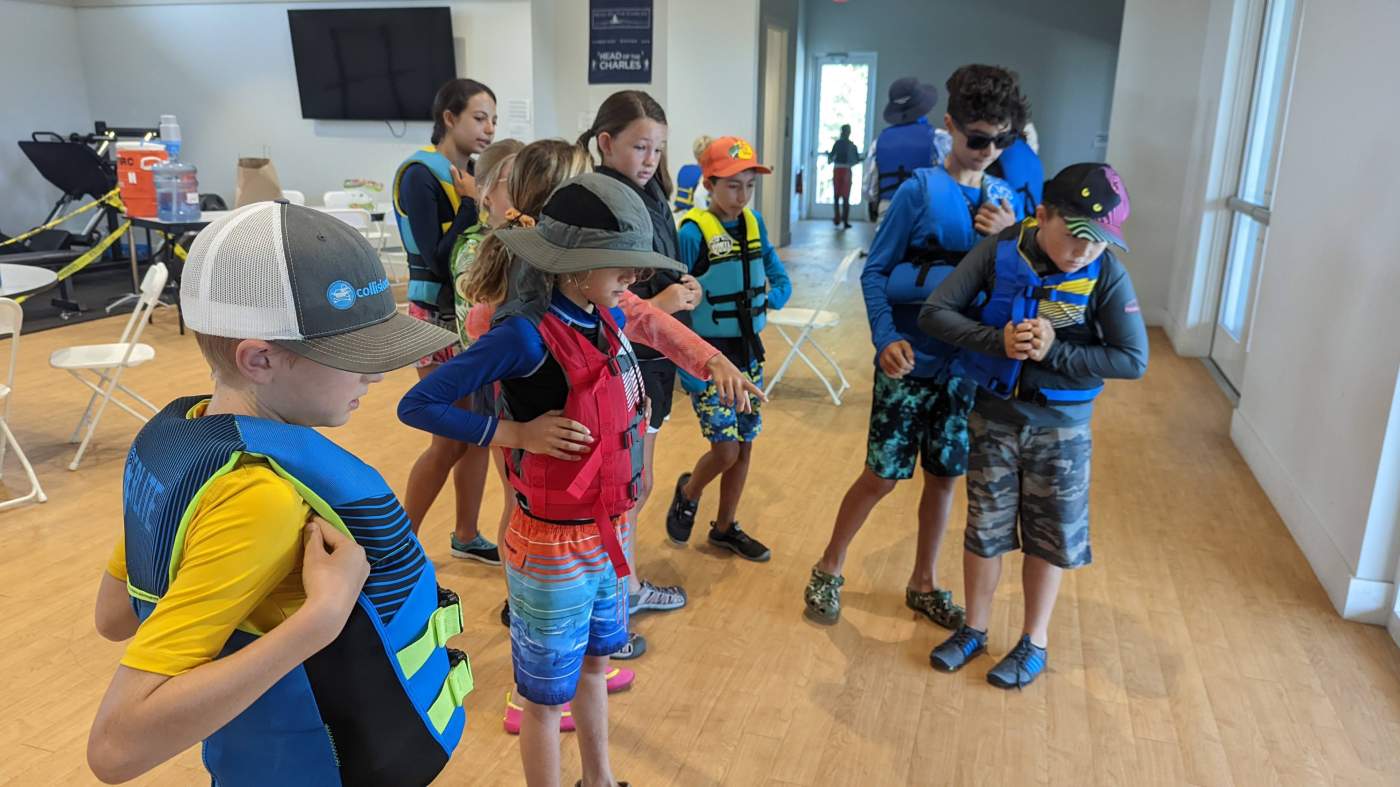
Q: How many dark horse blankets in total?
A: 0